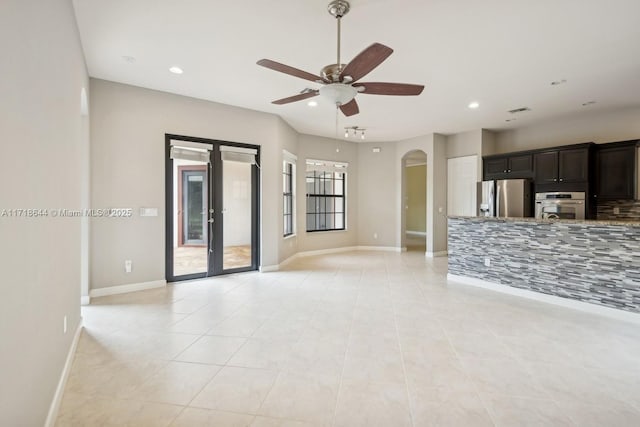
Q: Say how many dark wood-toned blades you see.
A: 5